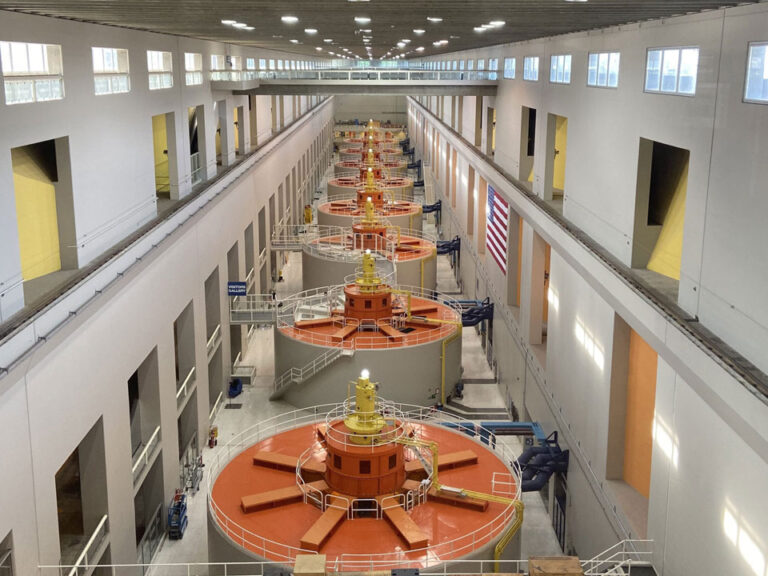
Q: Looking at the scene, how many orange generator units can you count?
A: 8